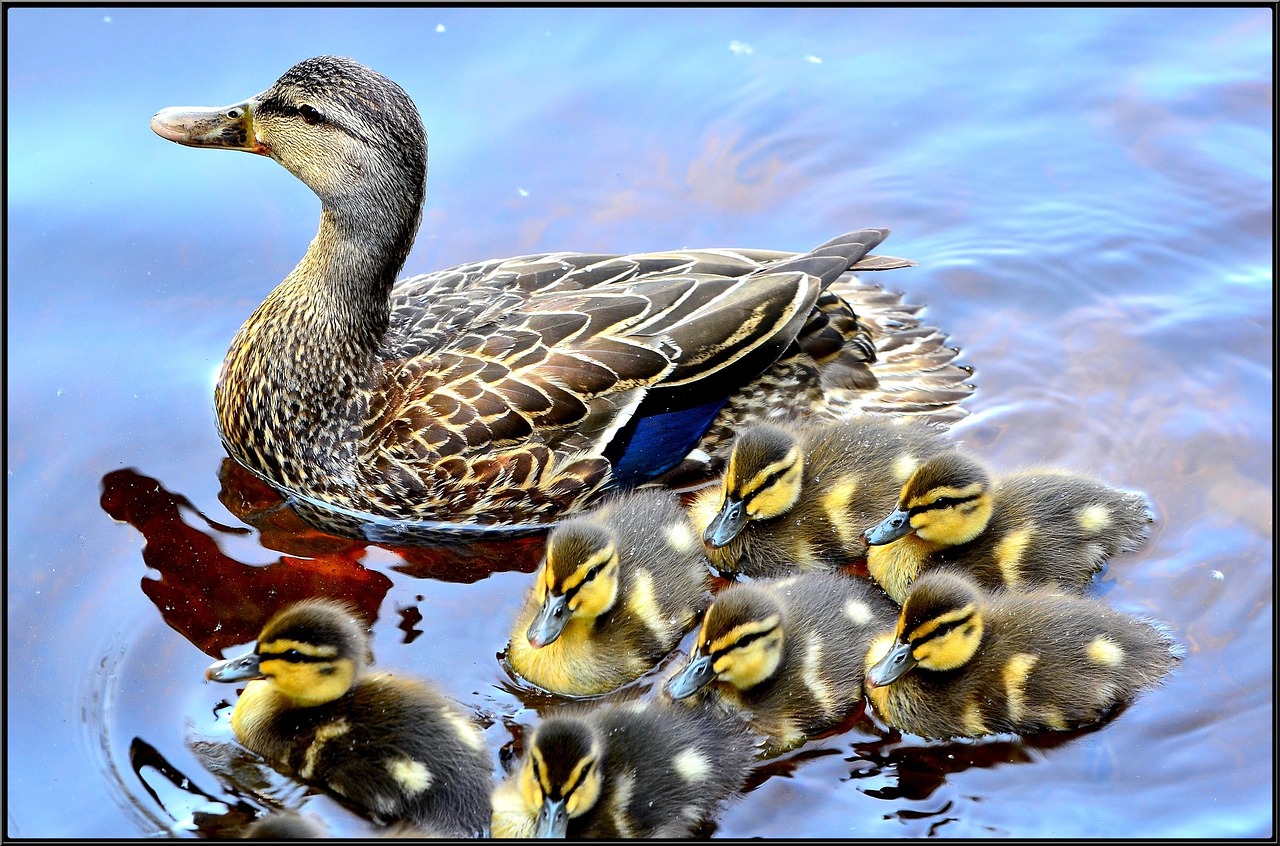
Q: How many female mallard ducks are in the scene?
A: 1